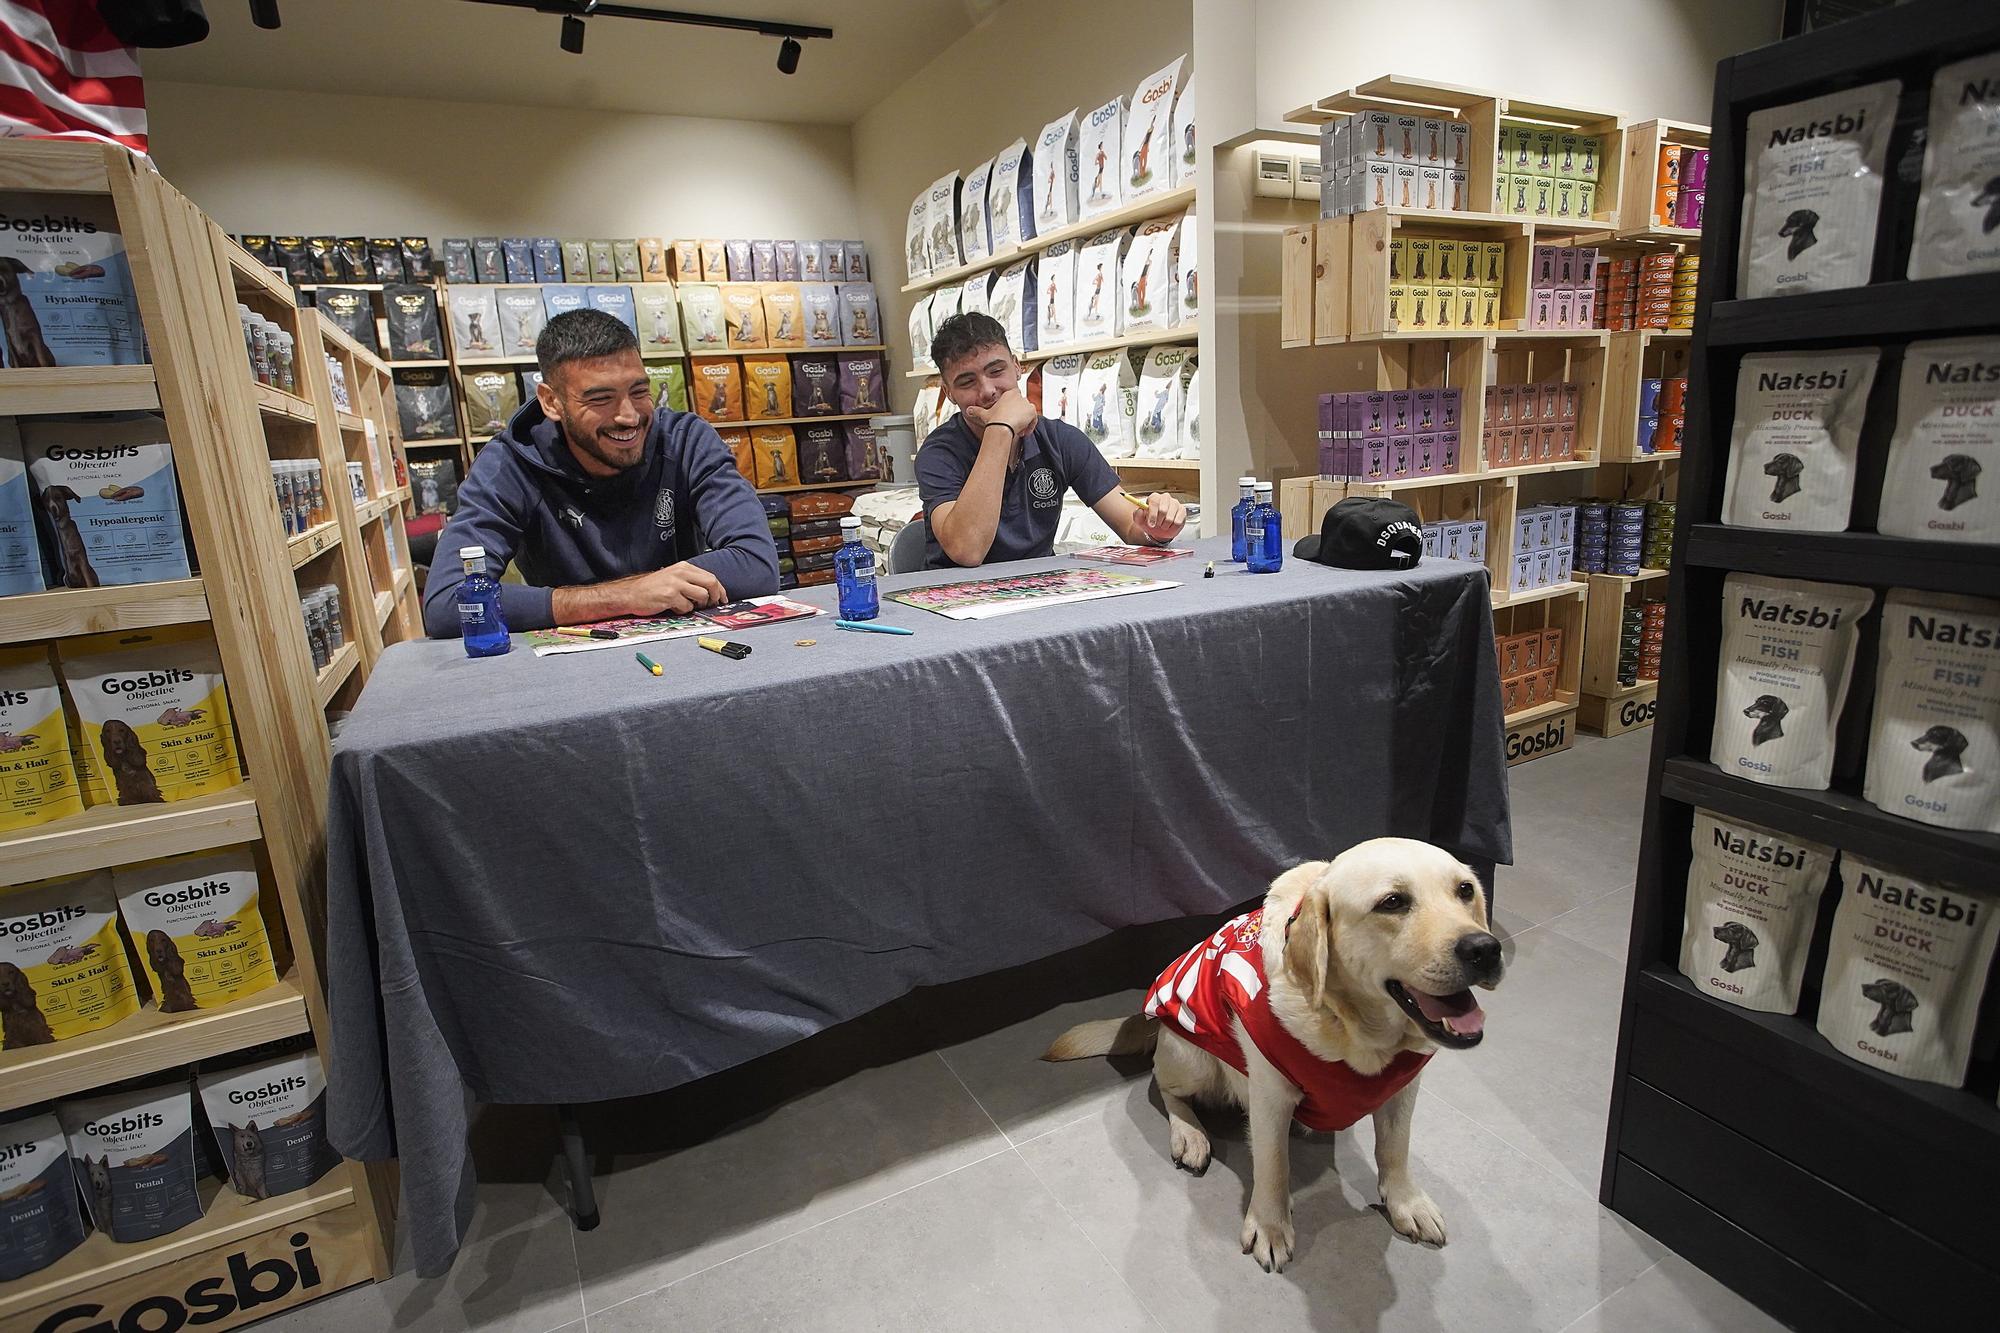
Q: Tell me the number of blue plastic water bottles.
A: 4